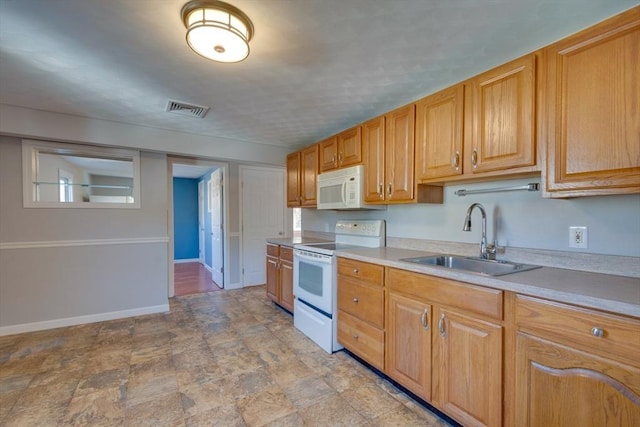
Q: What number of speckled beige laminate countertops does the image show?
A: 2